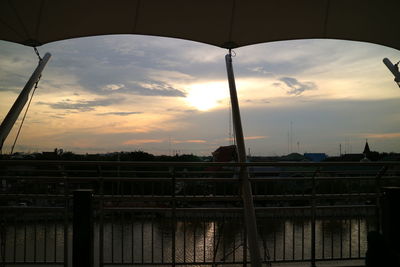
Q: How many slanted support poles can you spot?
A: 3